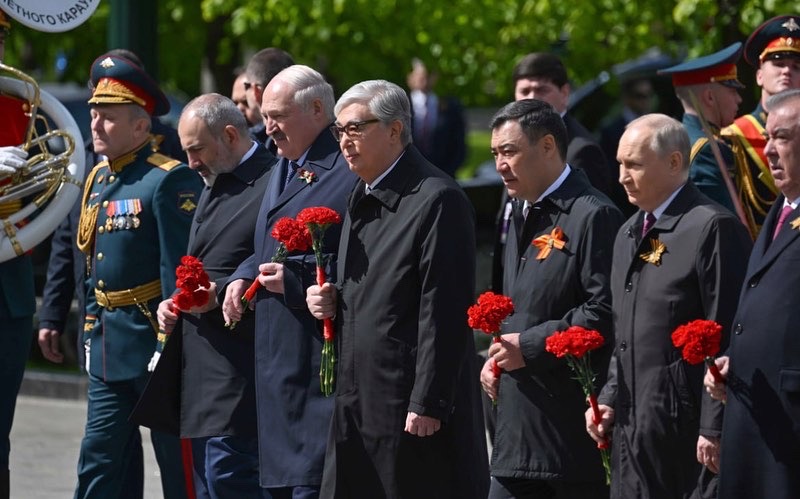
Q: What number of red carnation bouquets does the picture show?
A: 6